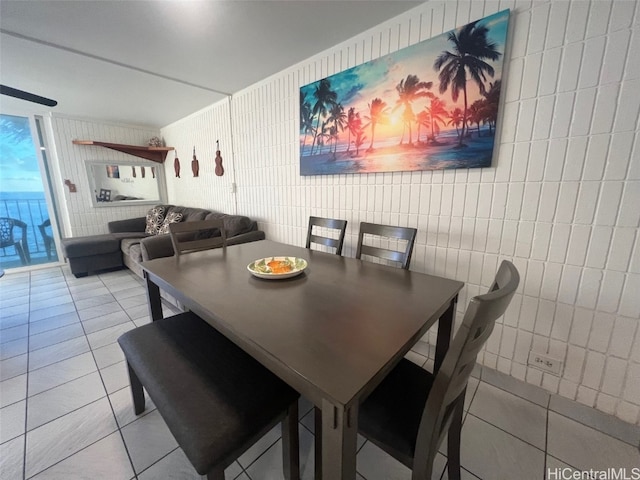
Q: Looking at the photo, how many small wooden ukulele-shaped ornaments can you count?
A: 3